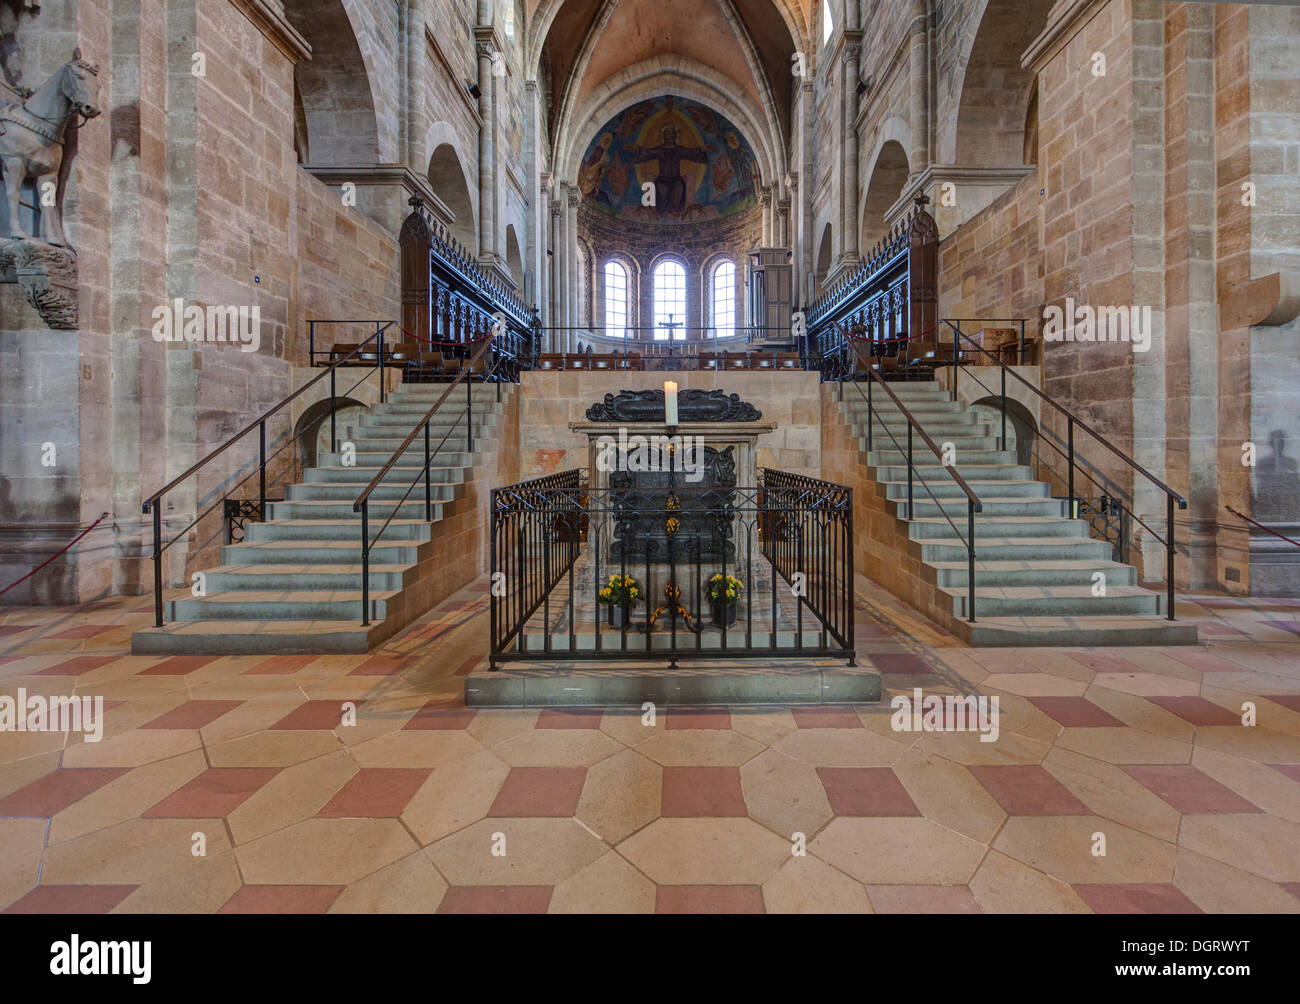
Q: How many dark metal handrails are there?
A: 4